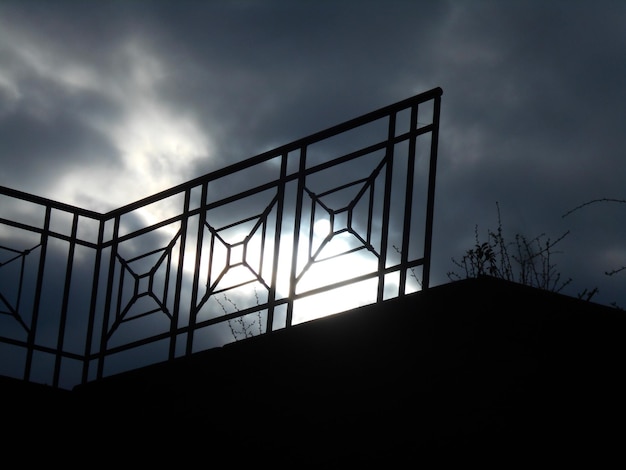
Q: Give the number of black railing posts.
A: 11